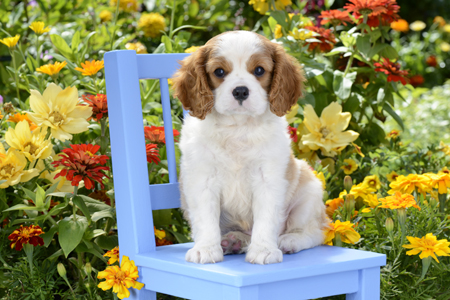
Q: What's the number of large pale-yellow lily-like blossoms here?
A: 4